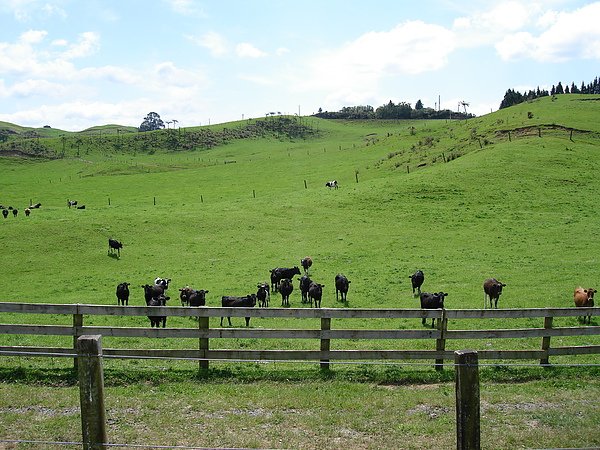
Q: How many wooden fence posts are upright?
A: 7